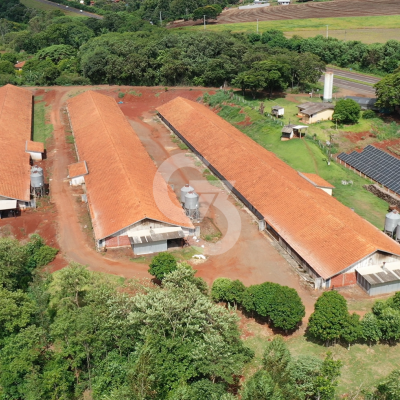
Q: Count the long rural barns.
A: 3